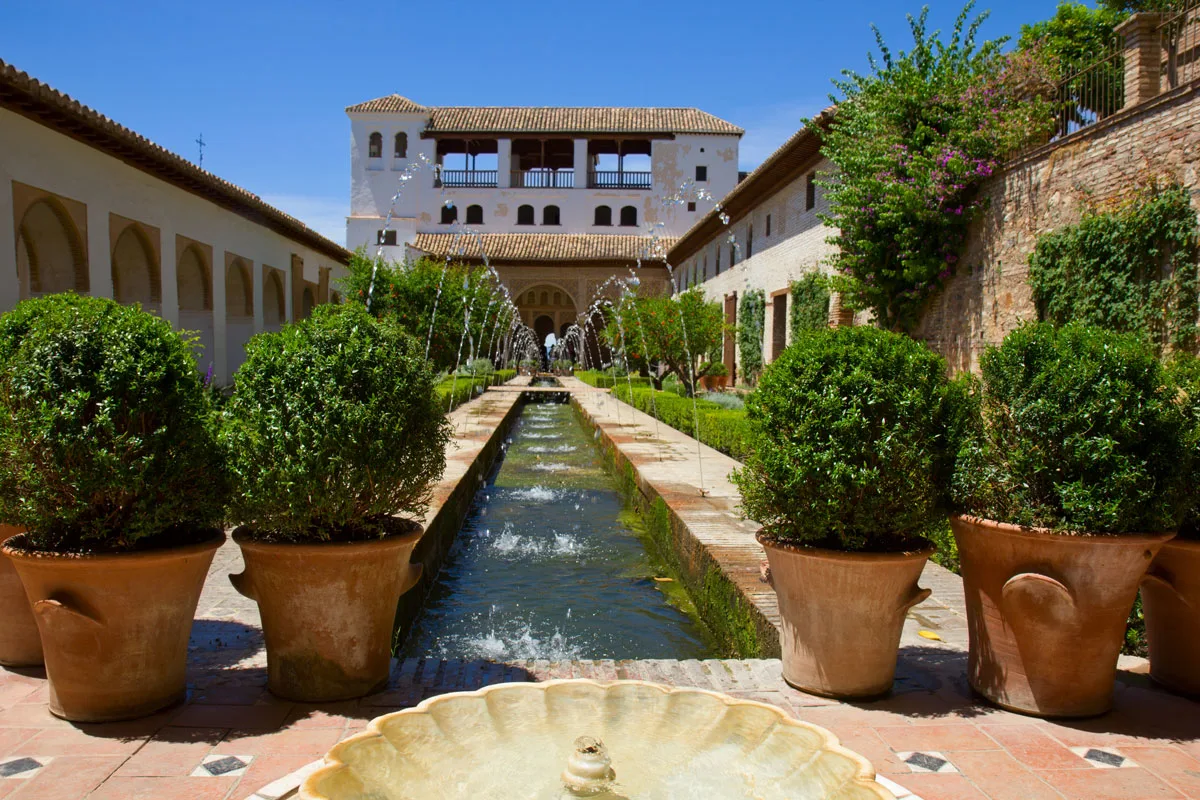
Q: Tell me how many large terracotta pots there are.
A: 6